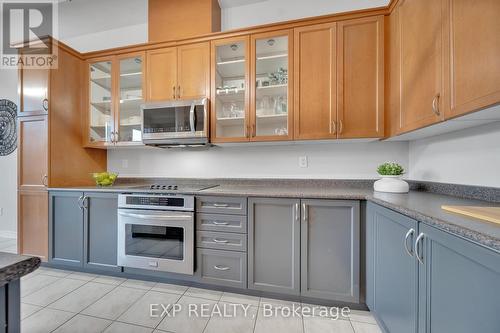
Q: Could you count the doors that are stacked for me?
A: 3